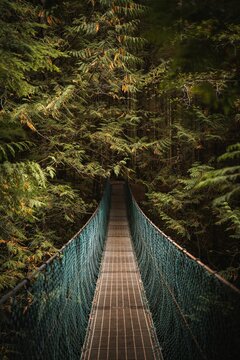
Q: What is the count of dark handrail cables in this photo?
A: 2